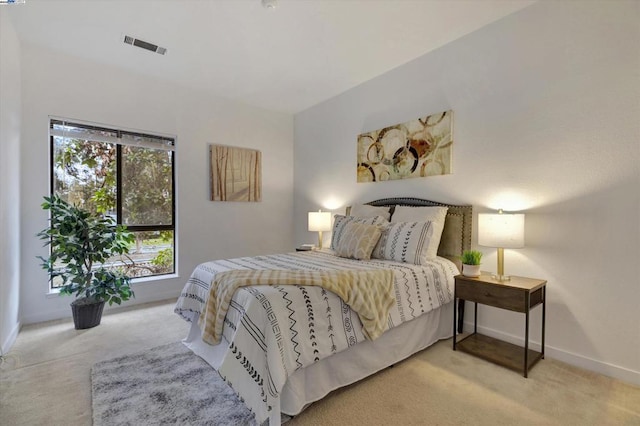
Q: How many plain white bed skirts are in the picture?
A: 1